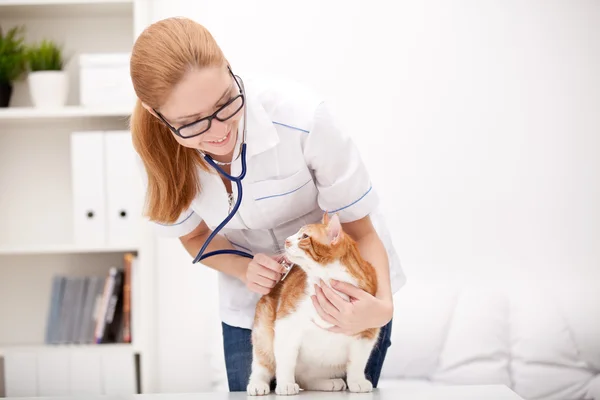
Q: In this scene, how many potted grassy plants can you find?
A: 2